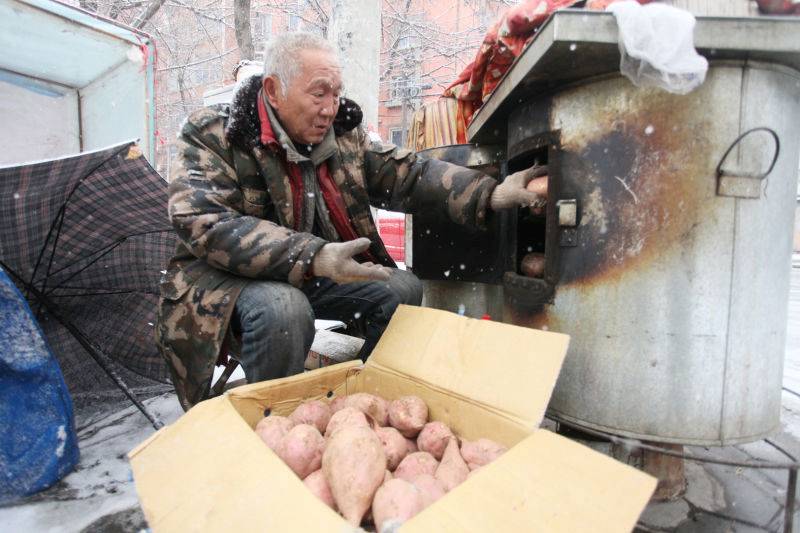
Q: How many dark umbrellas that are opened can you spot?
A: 1